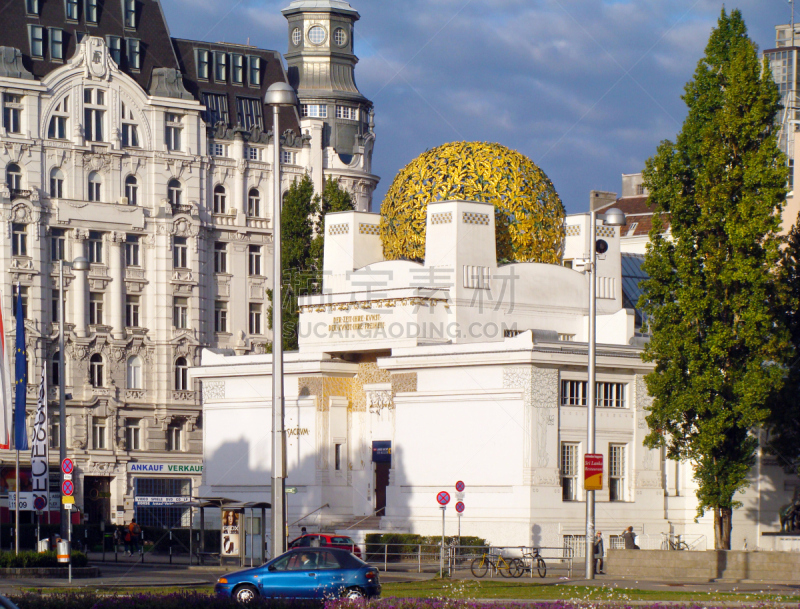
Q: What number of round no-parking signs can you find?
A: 6